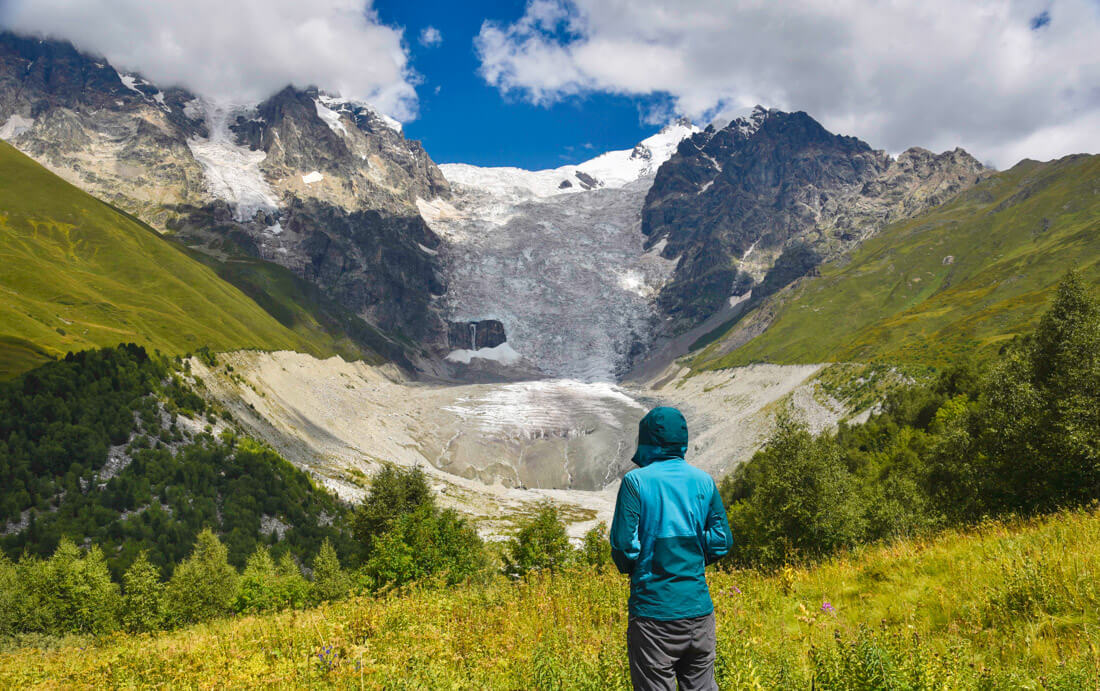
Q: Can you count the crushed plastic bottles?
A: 0